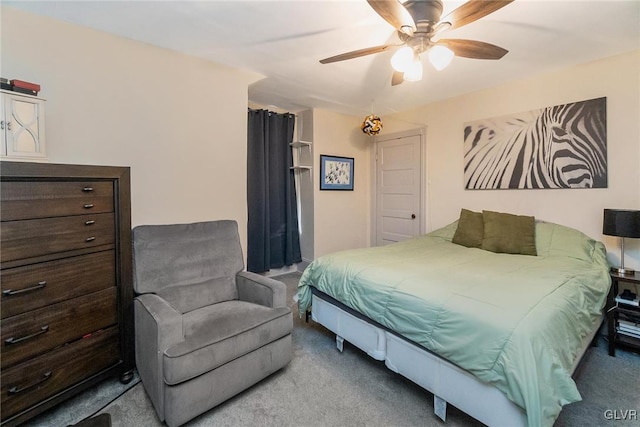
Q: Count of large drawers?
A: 3